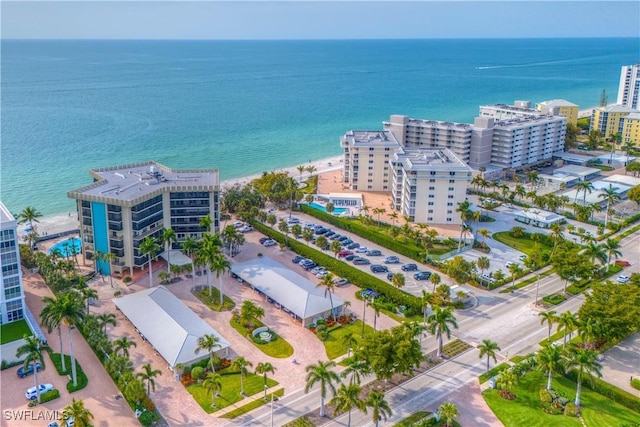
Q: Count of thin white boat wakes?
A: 1